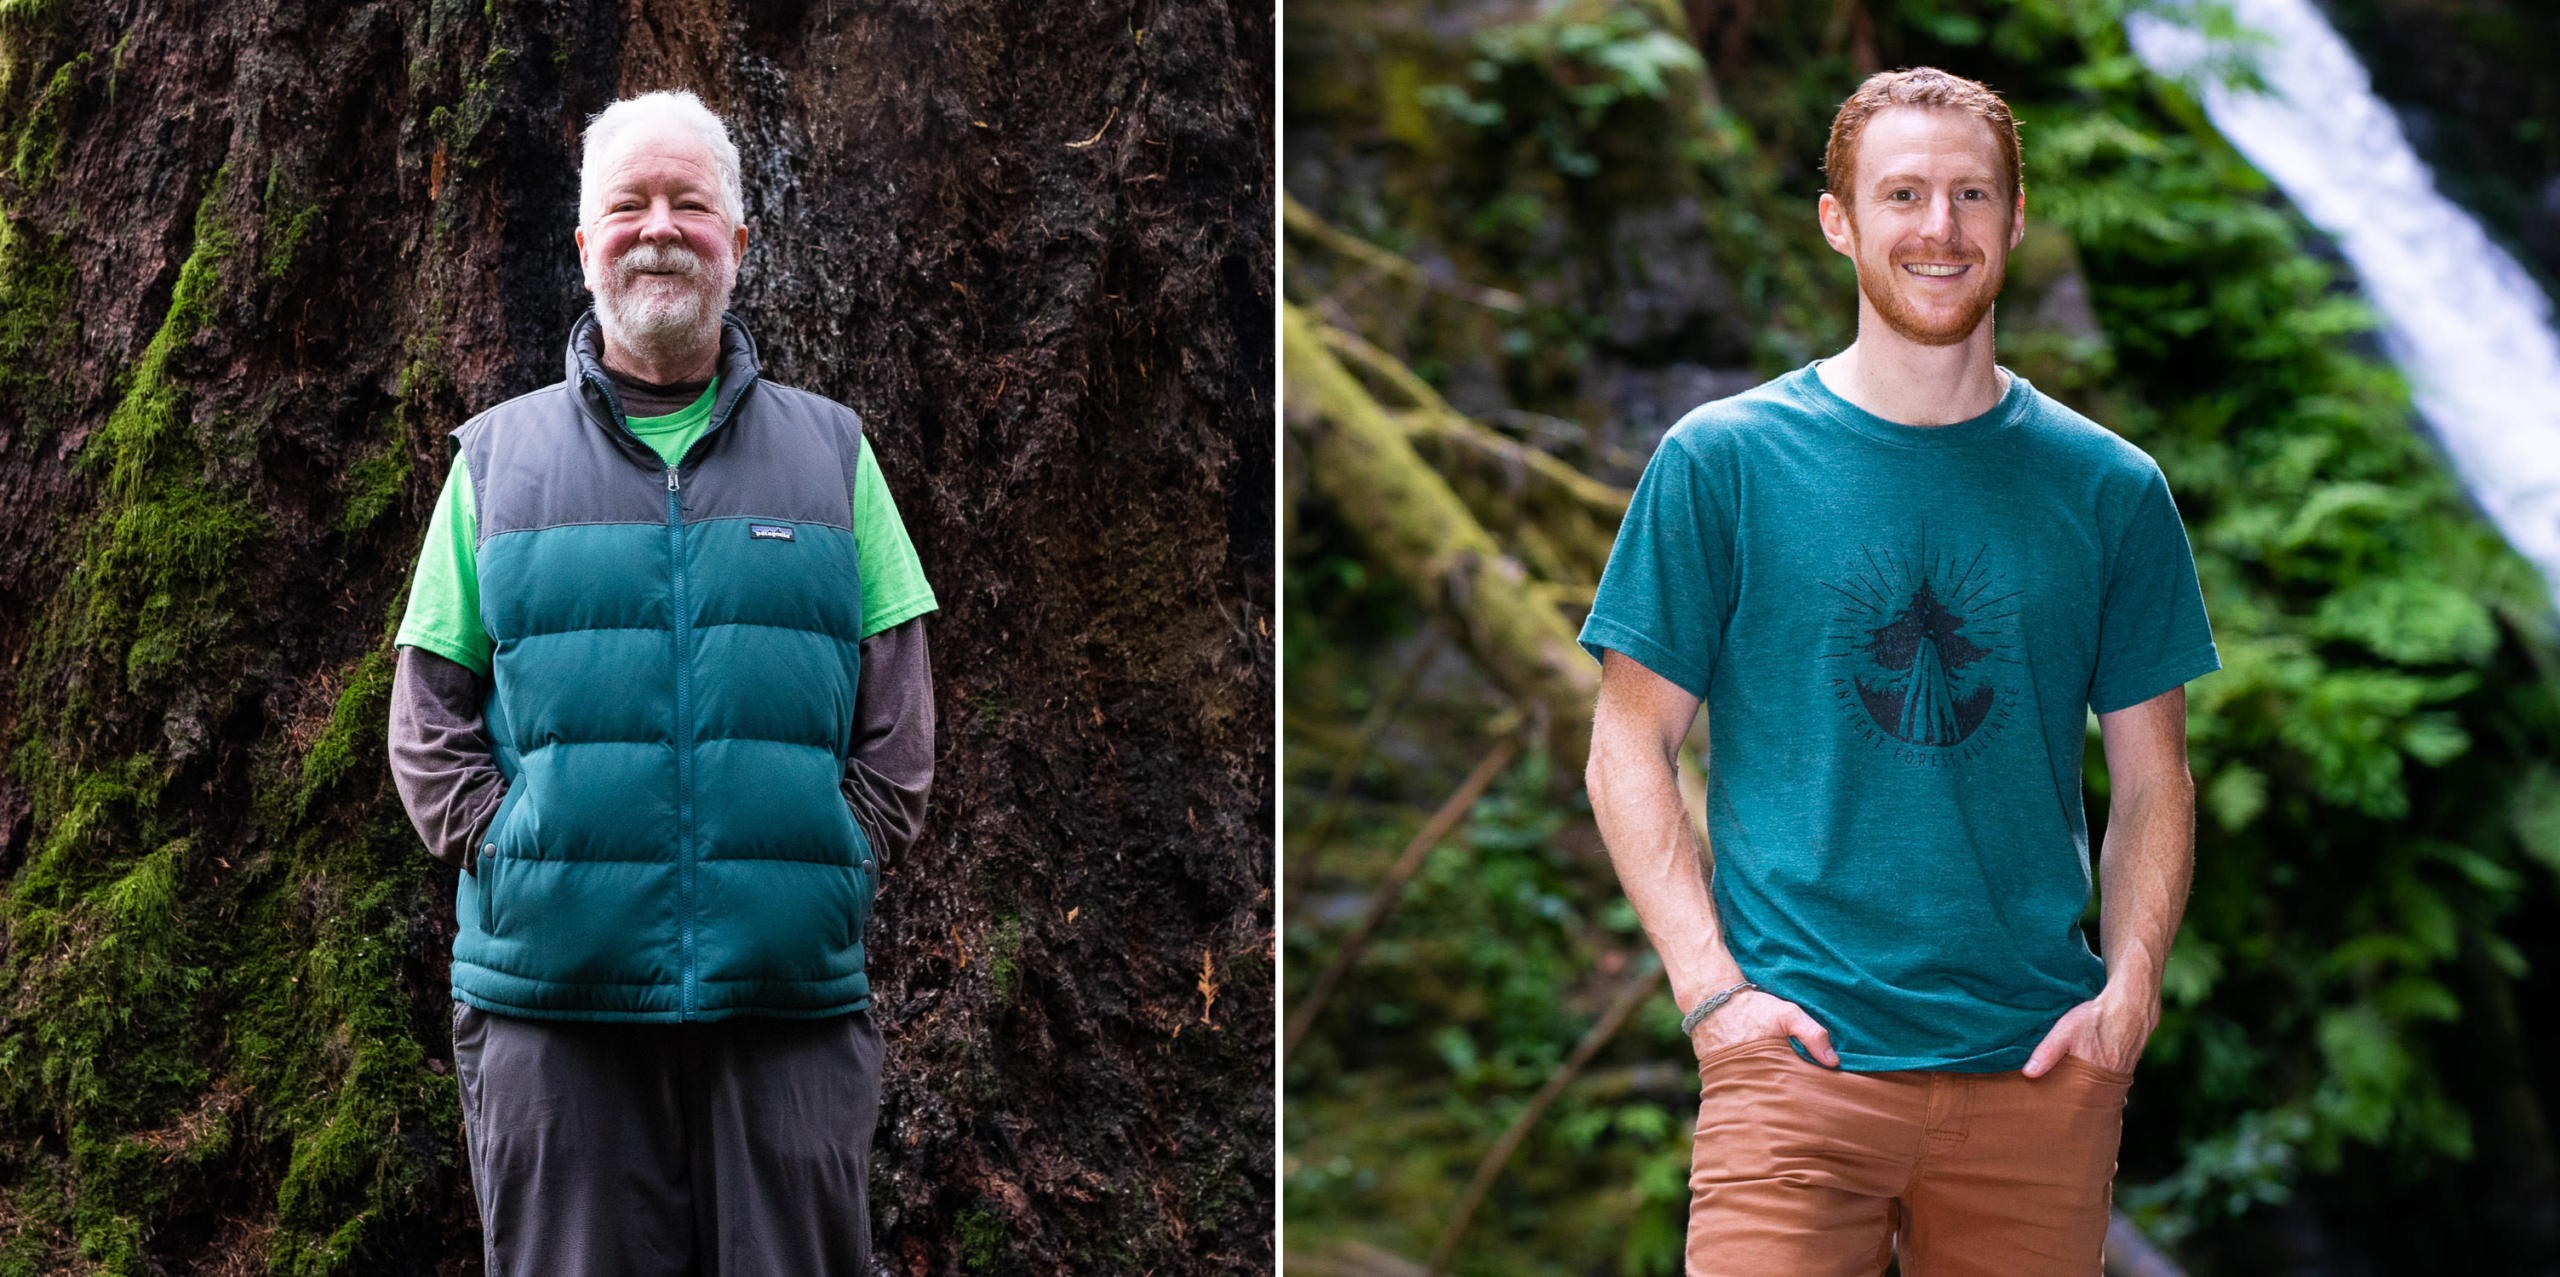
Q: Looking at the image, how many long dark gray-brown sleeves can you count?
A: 2